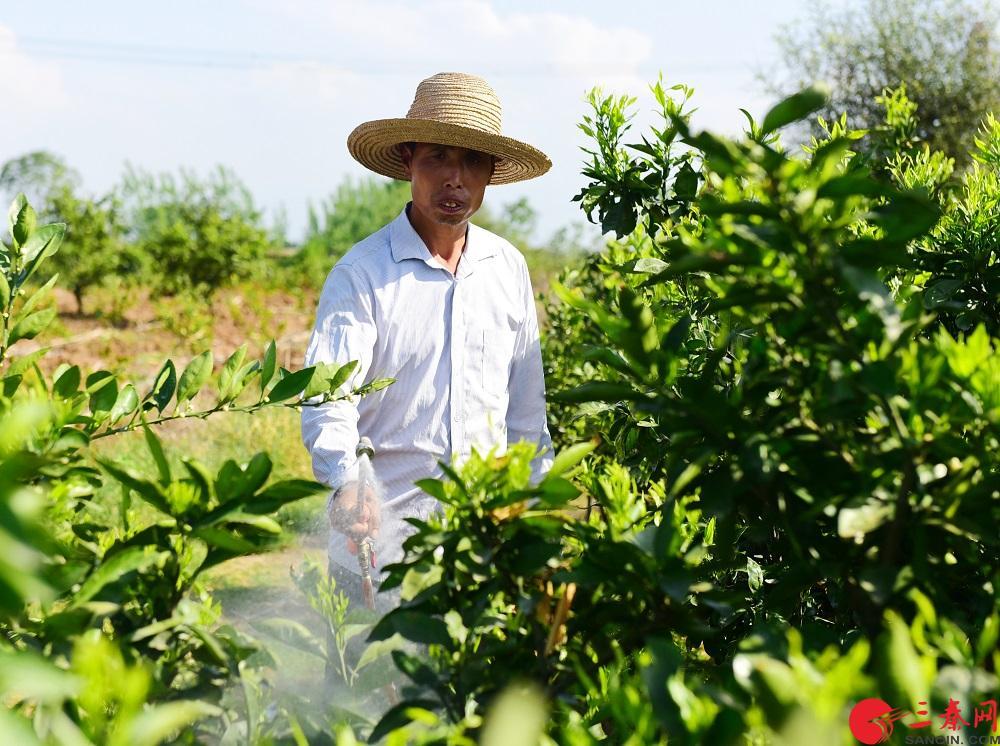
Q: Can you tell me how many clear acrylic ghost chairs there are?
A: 0